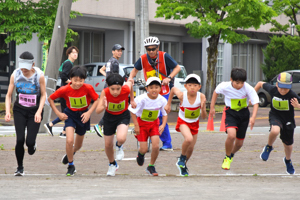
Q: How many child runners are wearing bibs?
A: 6